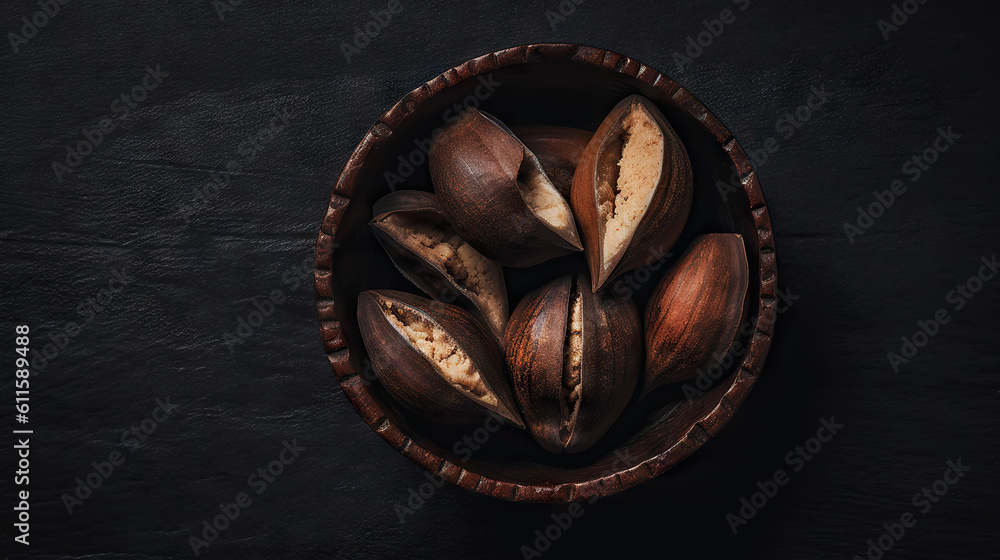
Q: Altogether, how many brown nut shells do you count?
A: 7